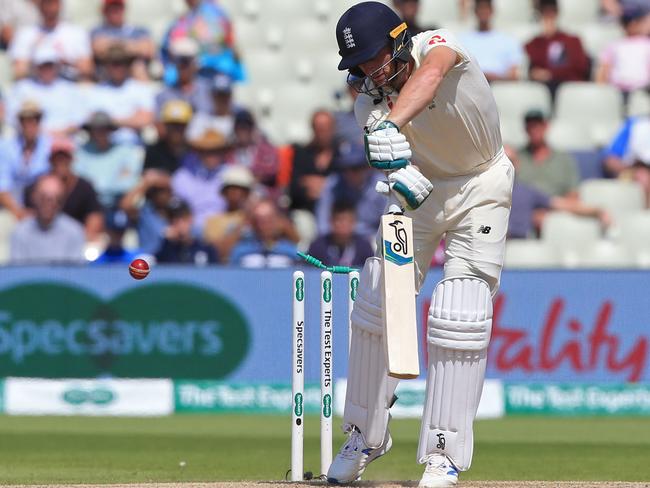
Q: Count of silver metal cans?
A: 0